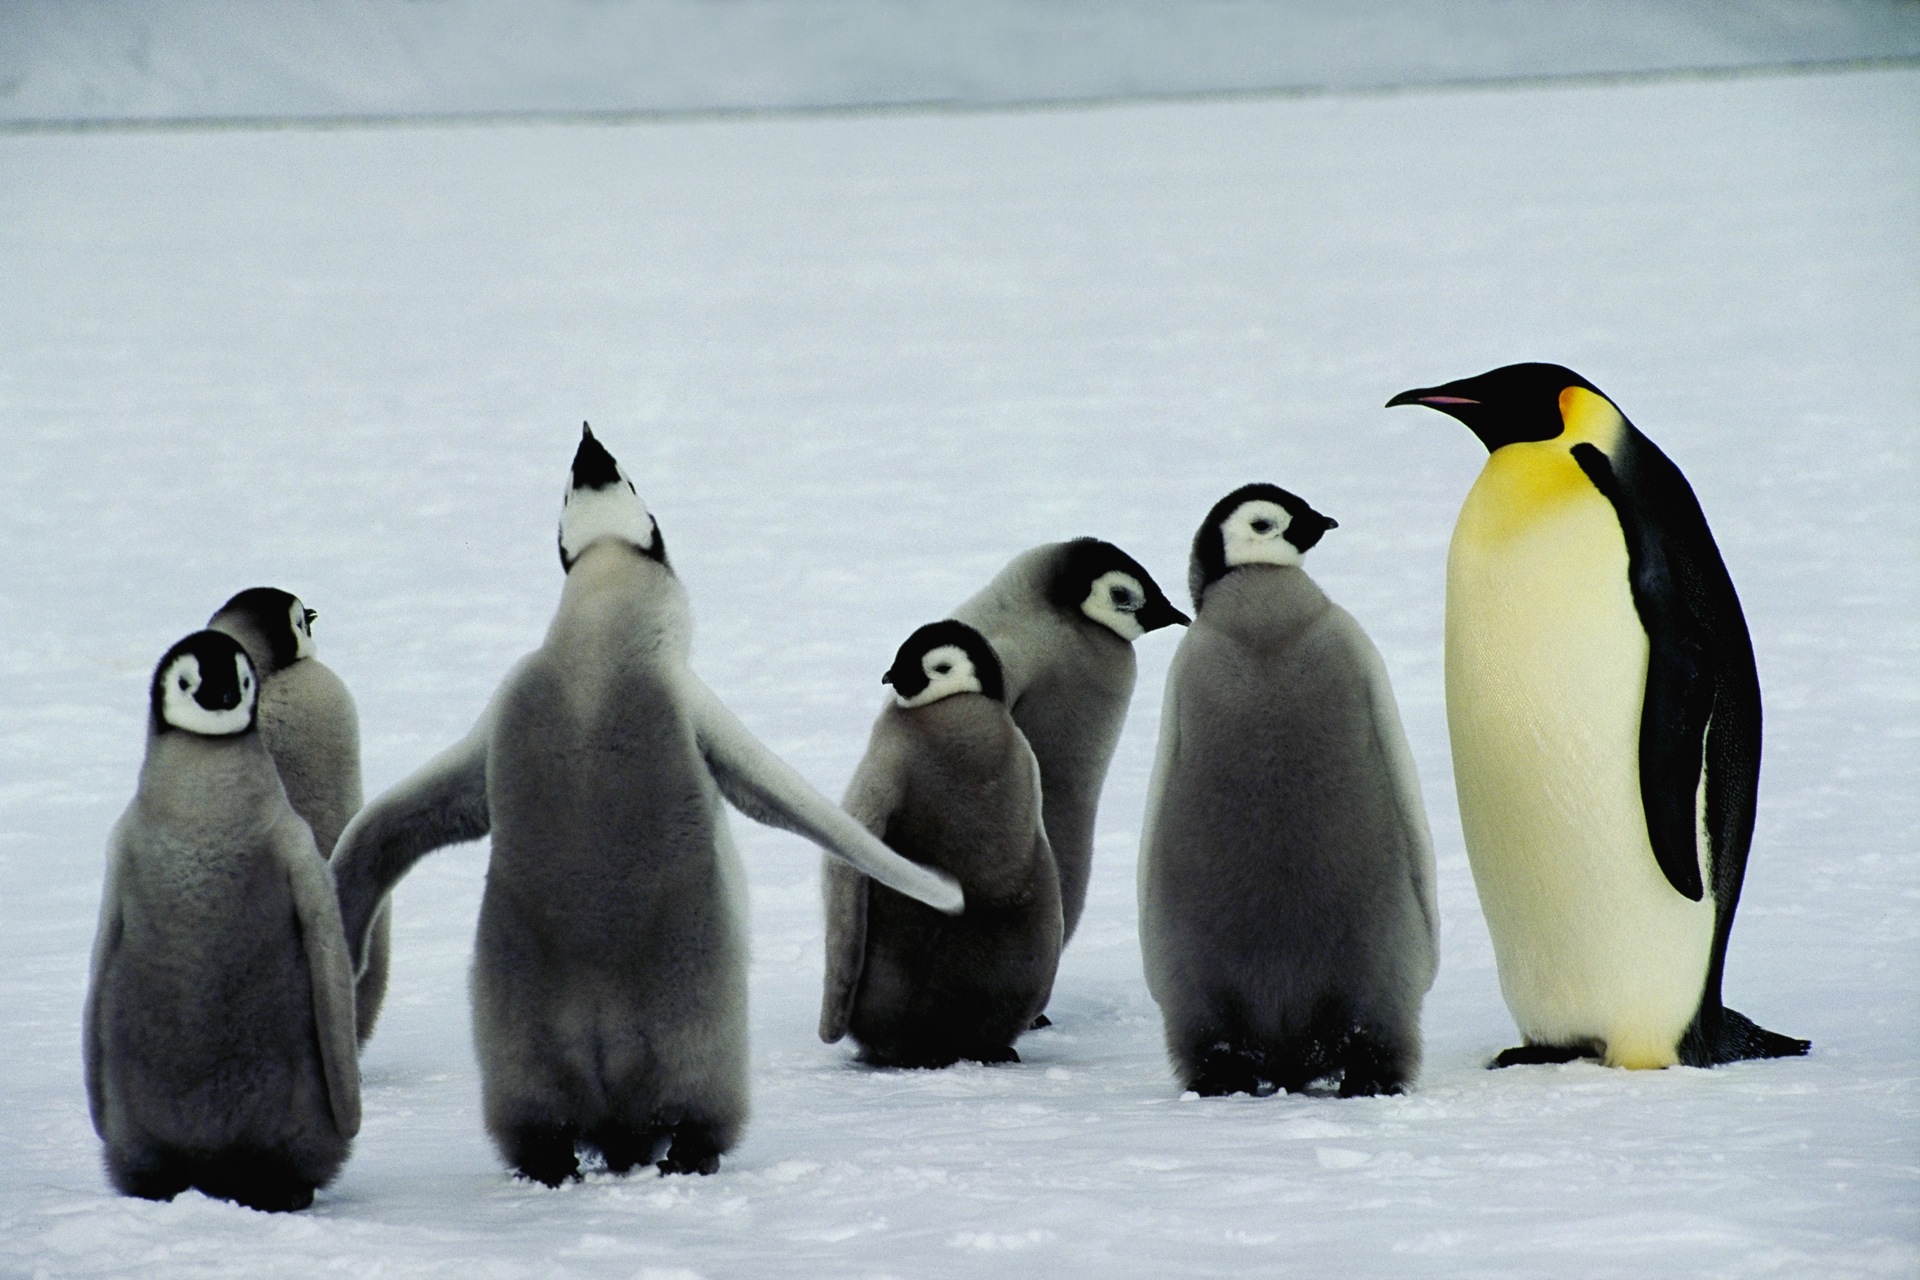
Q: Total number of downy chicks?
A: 6